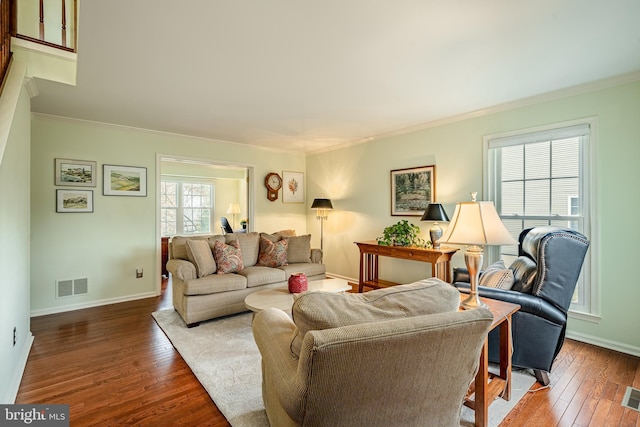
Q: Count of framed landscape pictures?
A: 4